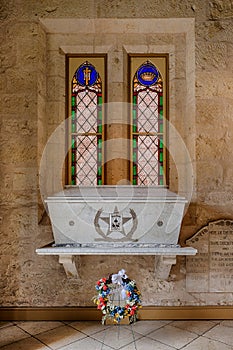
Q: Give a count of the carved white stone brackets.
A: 2